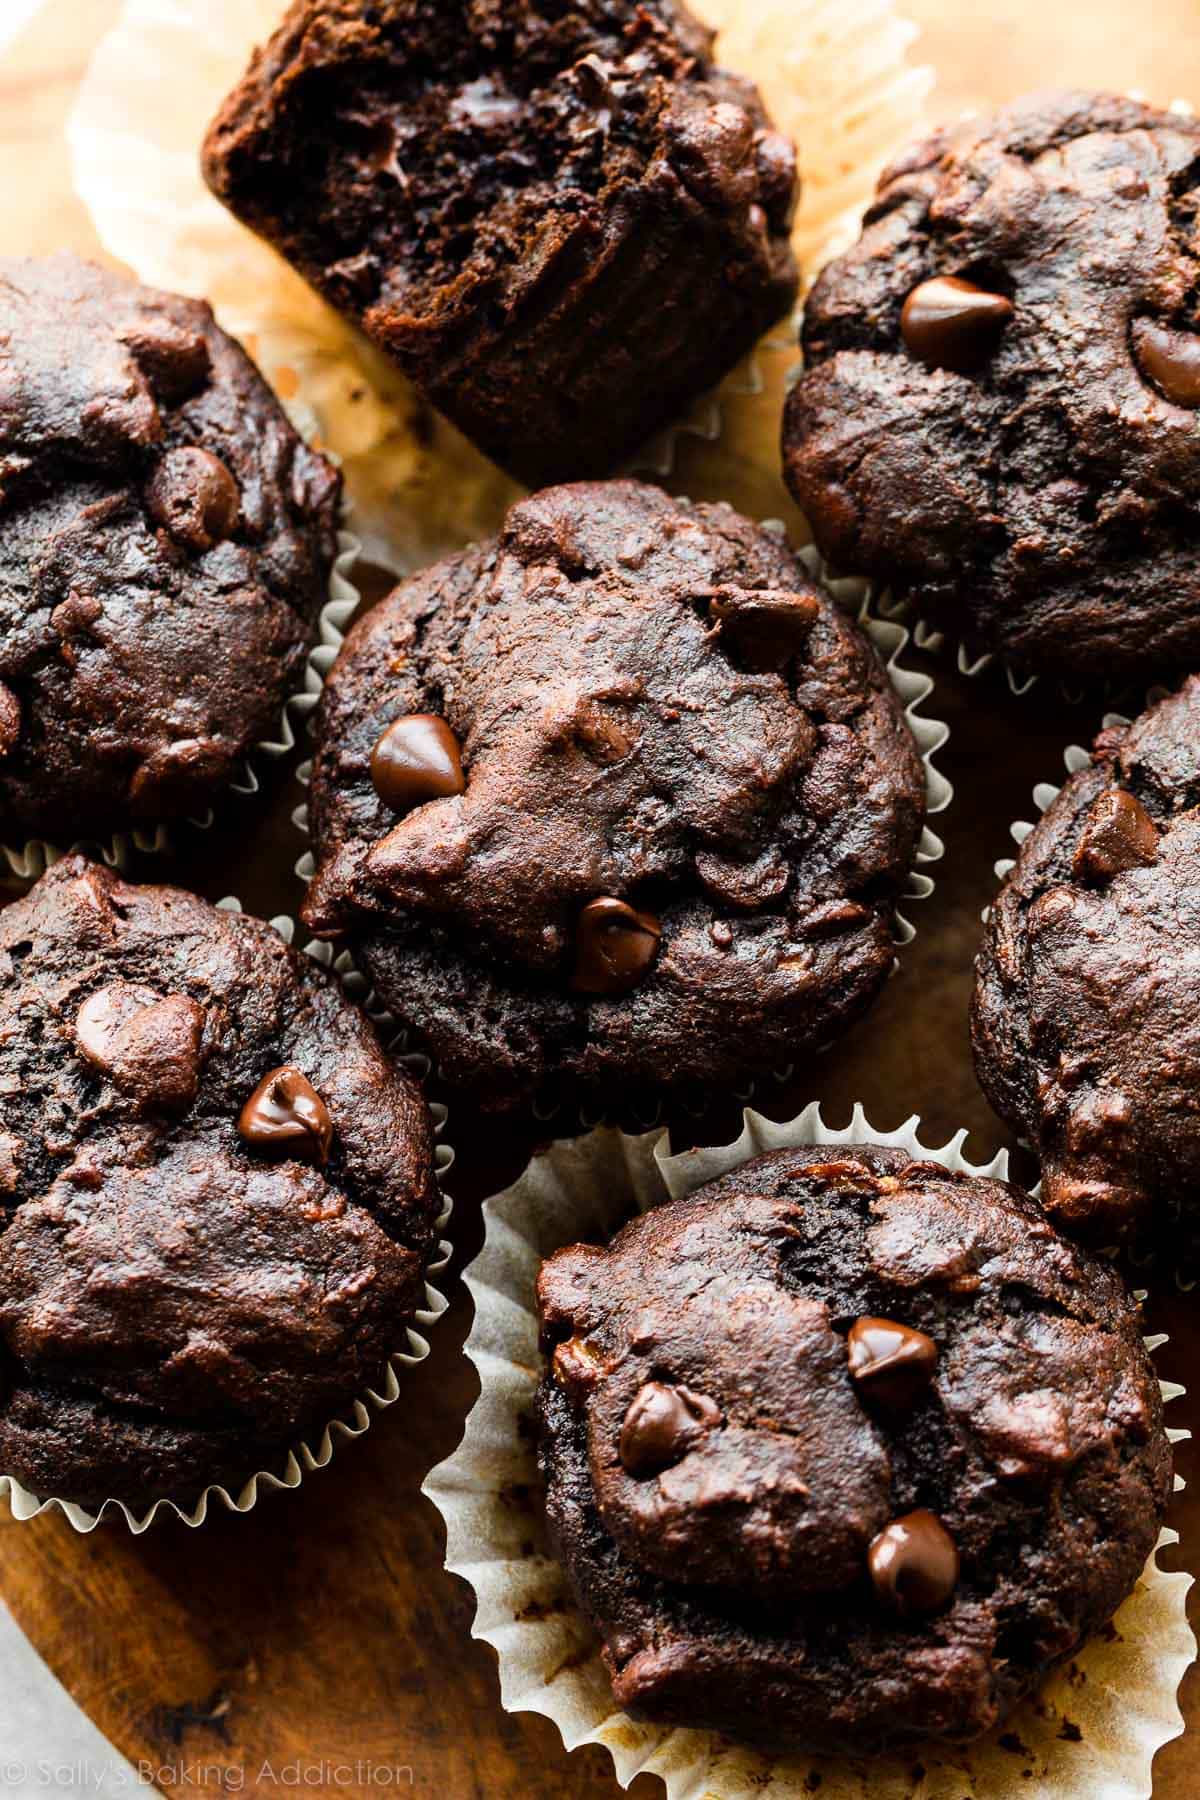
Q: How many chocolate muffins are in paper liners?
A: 6